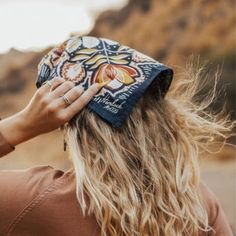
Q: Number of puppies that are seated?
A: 0